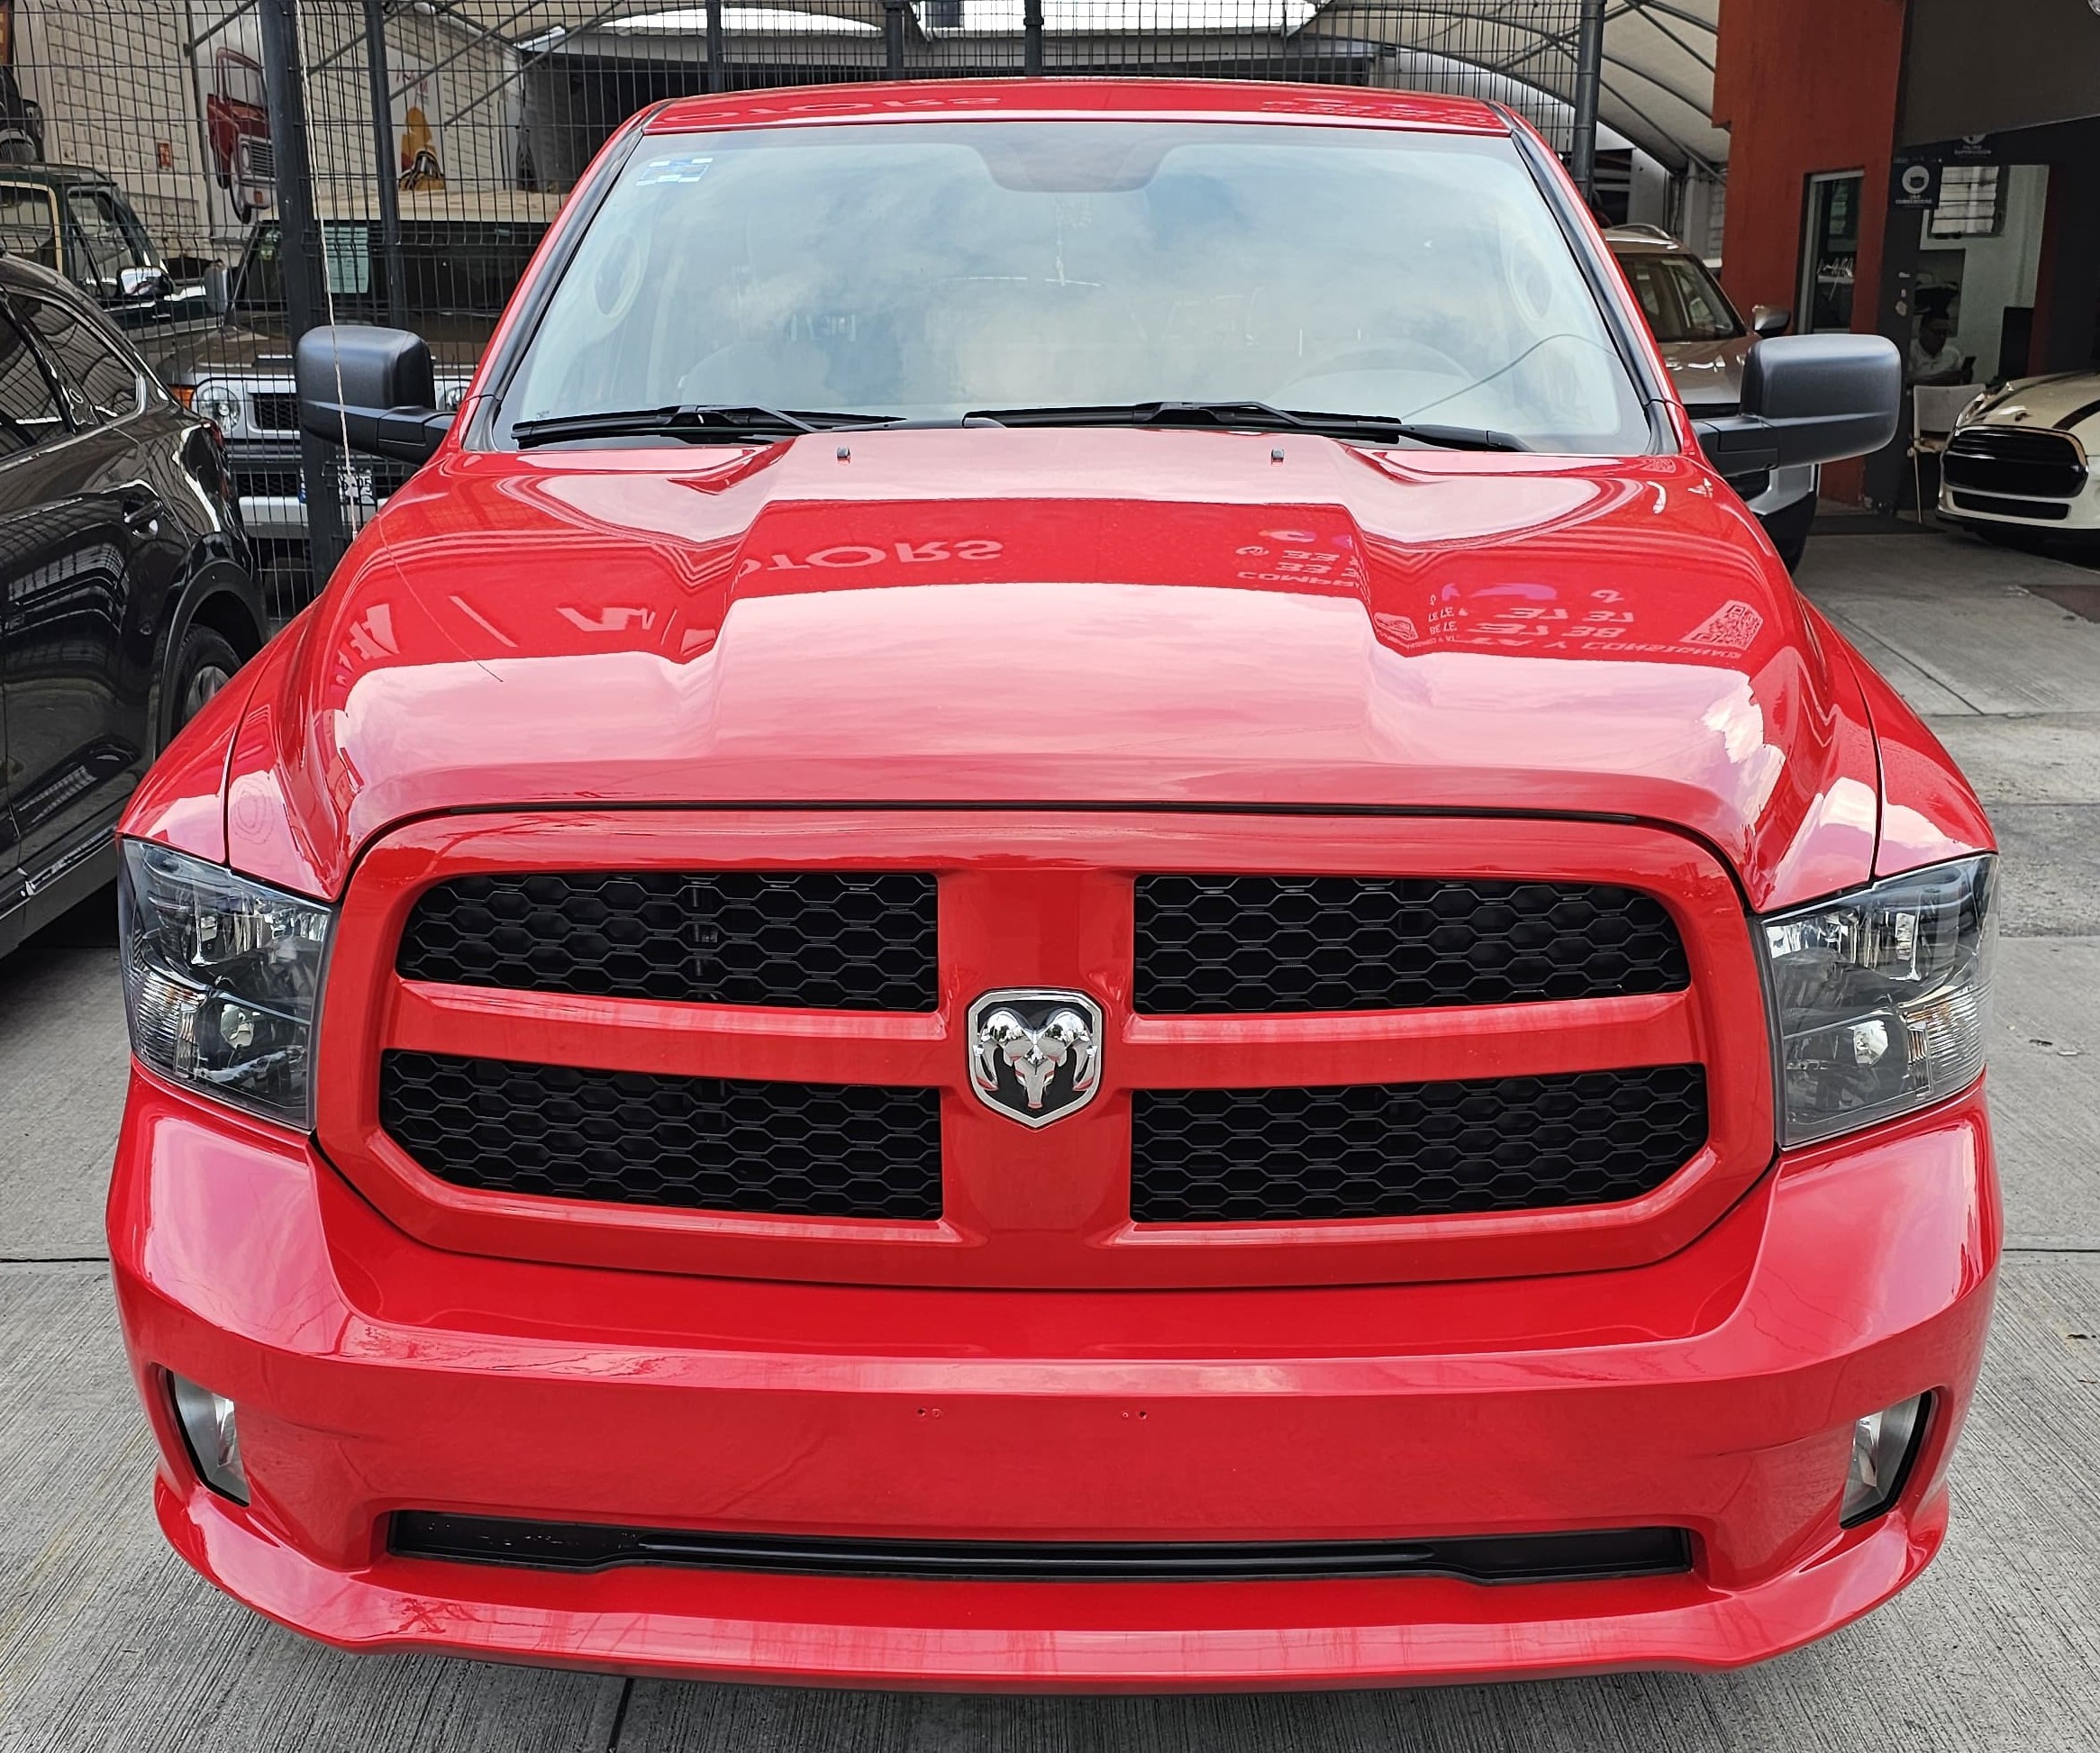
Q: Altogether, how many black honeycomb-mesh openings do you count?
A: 4